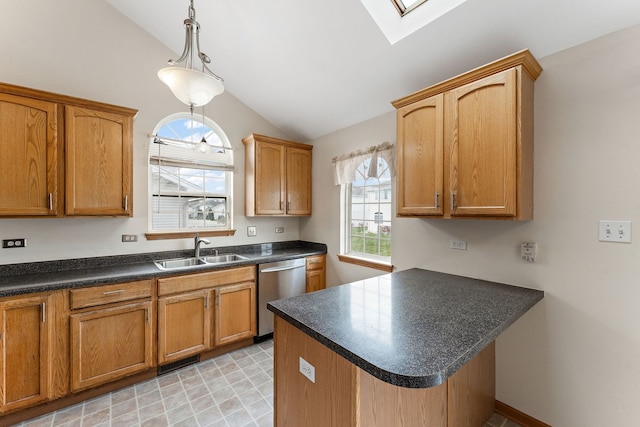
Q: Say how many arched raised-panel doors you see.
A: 6